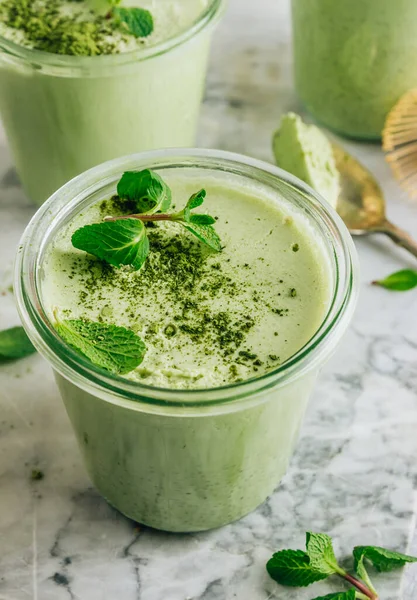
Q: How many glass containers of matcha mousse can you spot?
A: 3